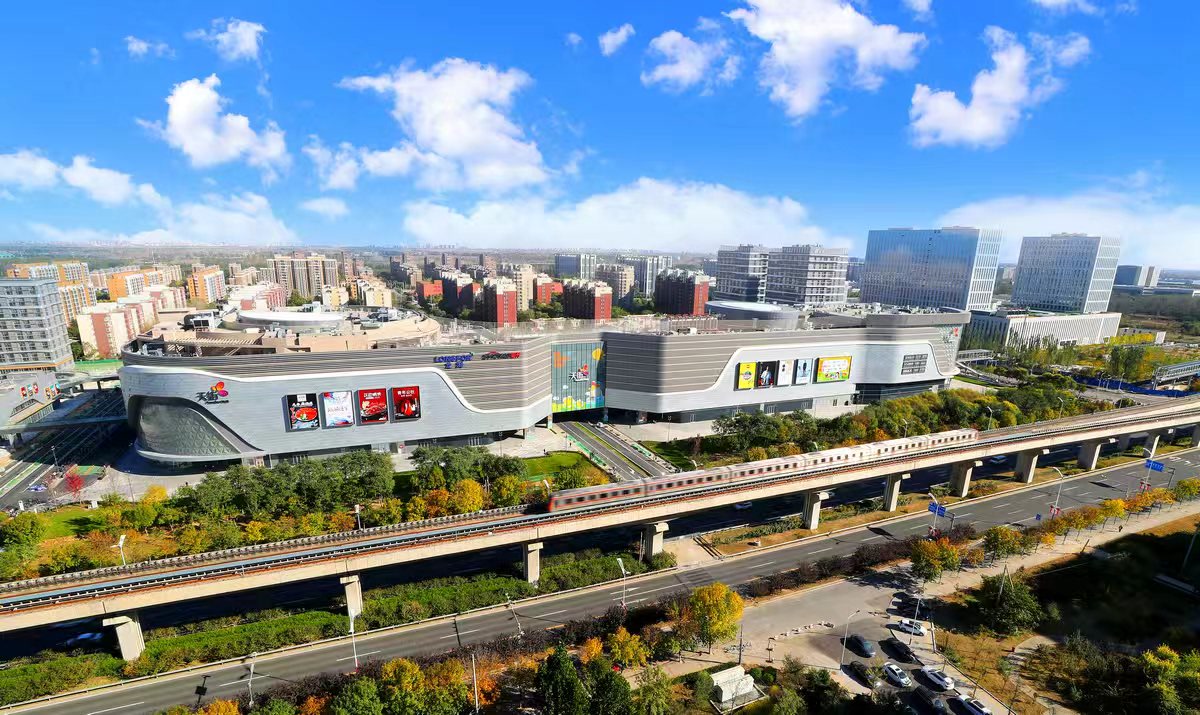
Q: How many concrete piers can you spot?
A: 11